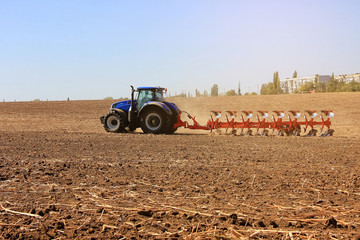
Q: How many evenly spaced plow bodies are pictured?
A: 8